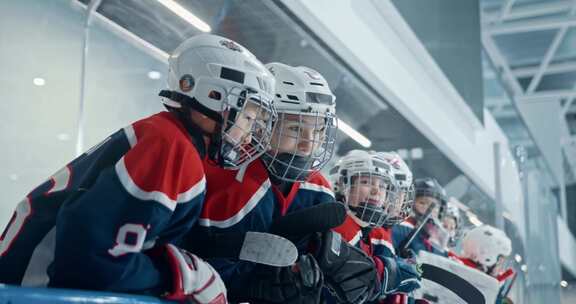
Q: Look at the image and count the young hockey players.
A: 7